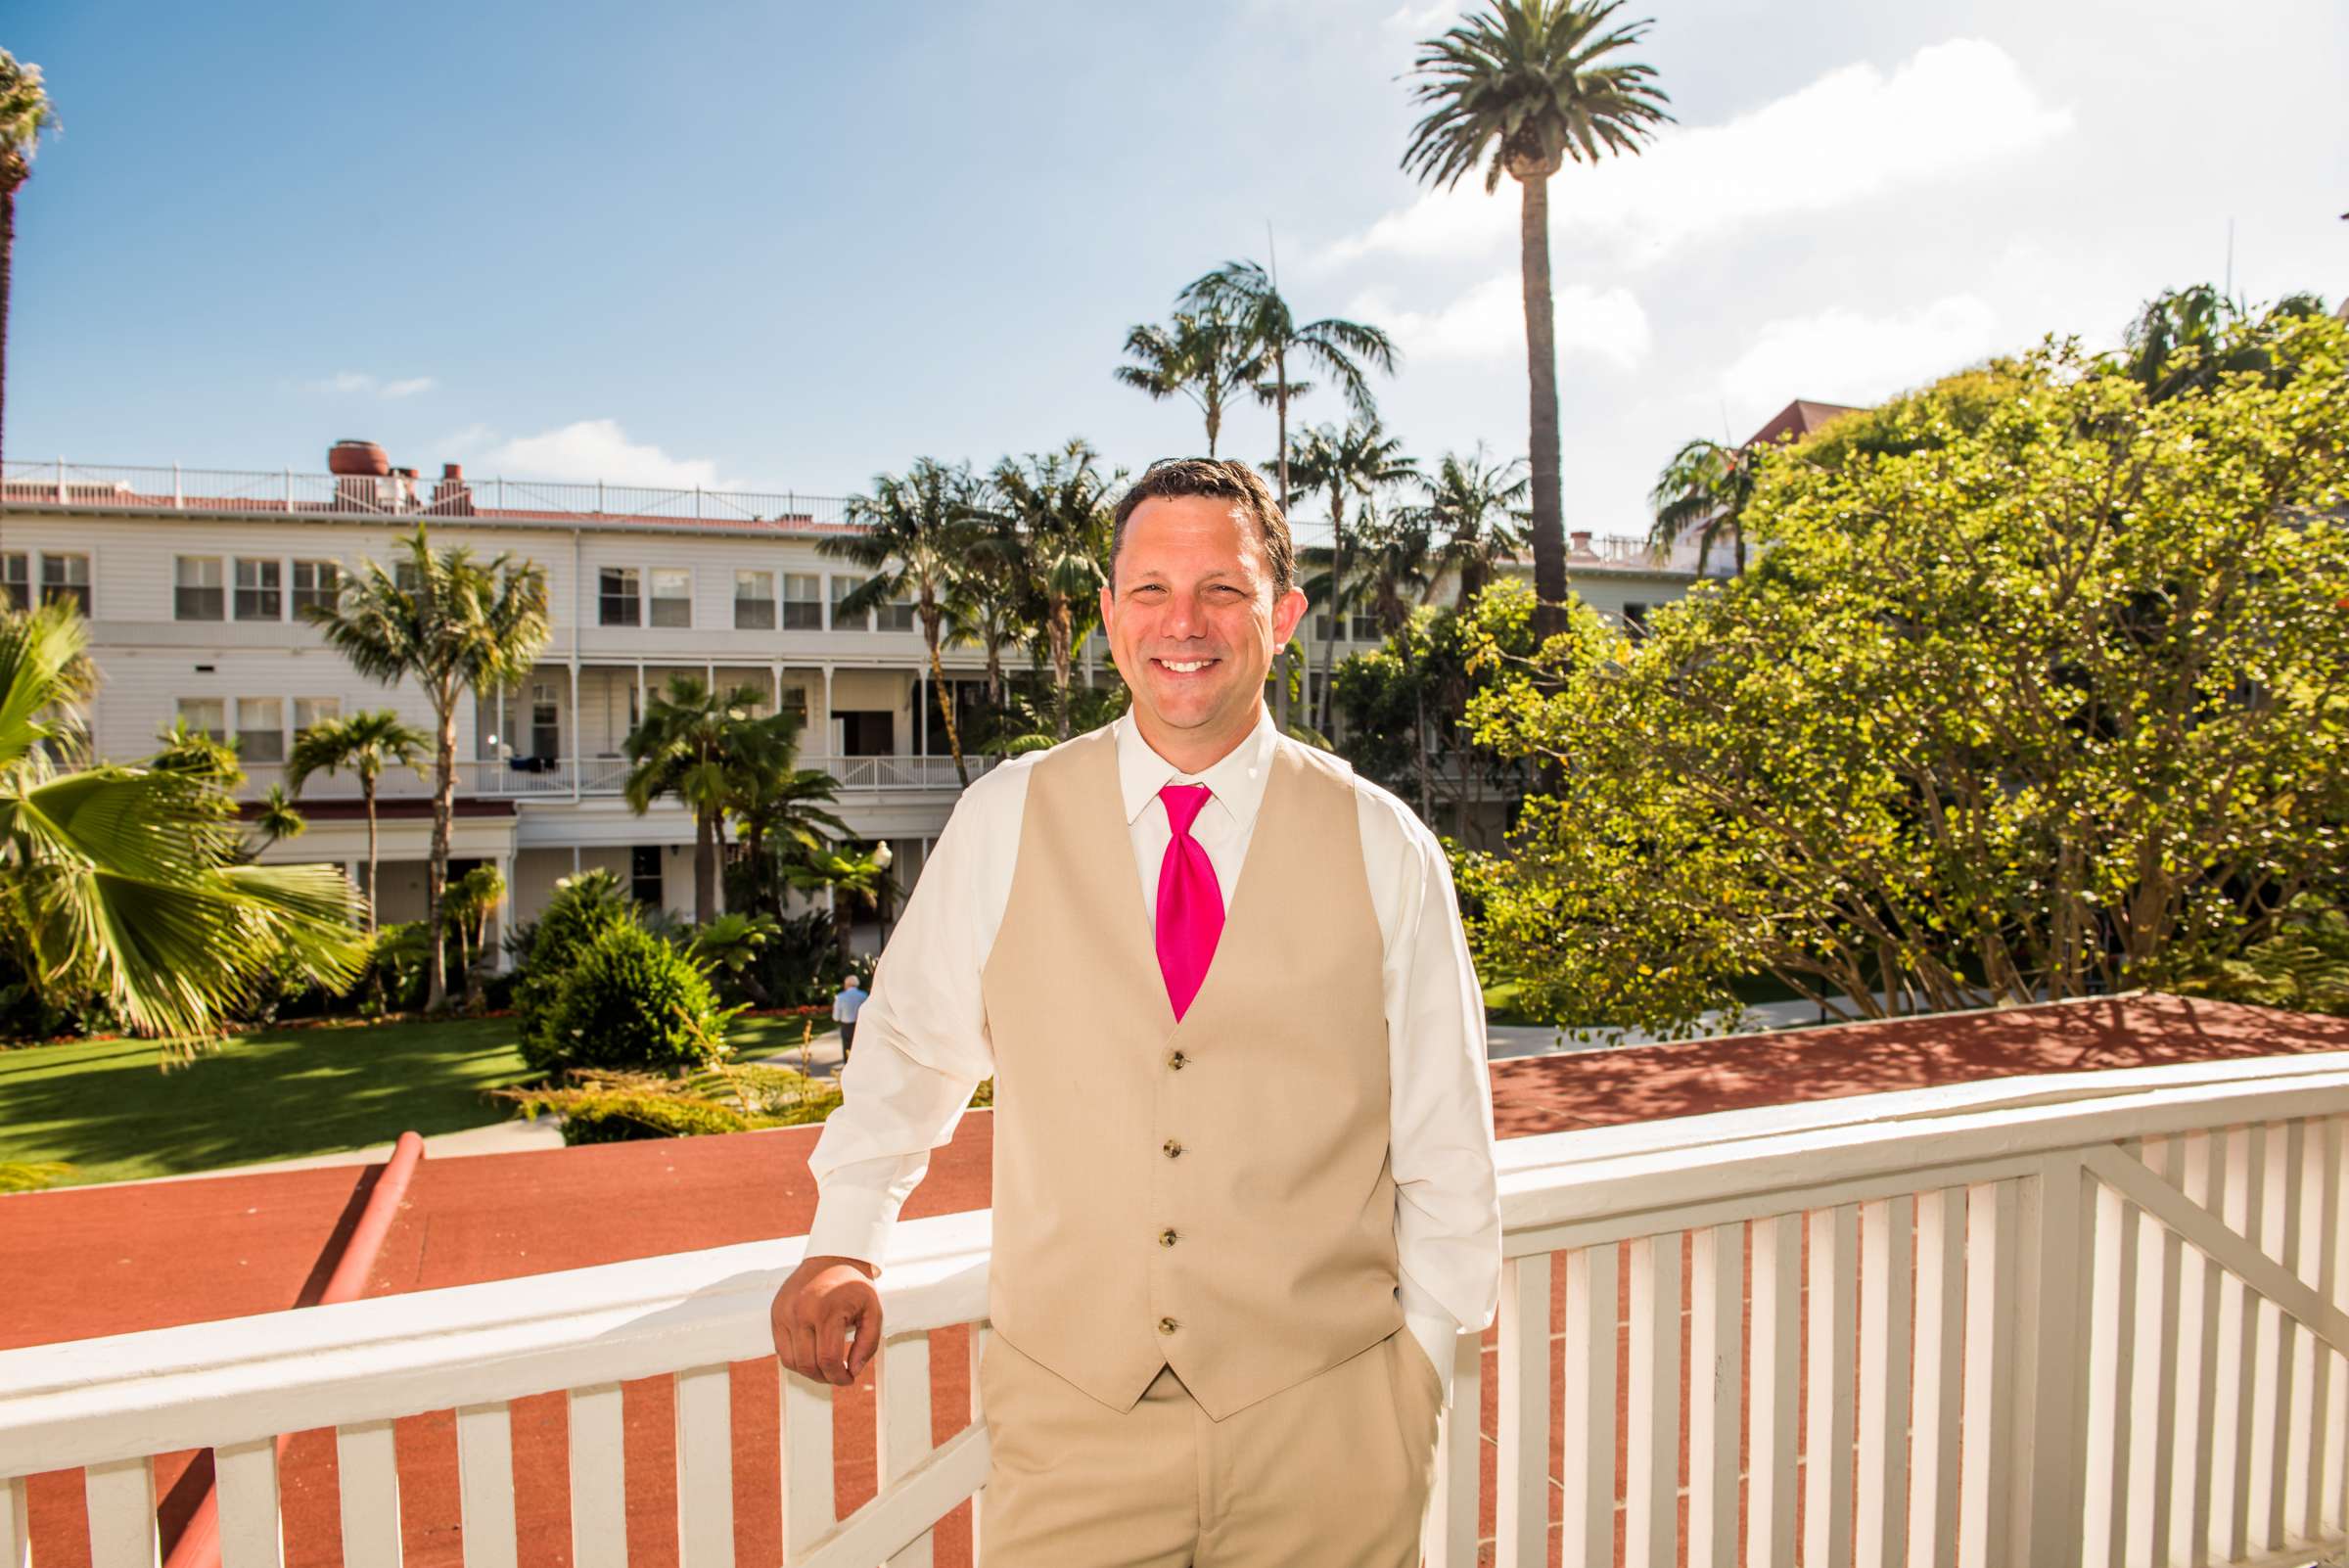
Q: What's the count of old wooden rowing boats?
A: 0